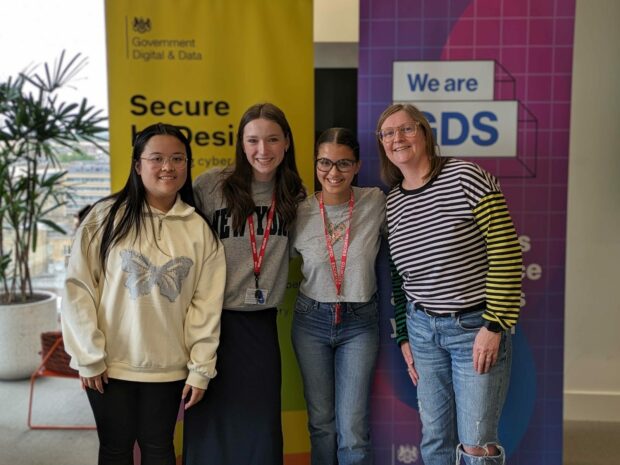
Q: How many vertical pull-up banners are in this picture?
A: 2